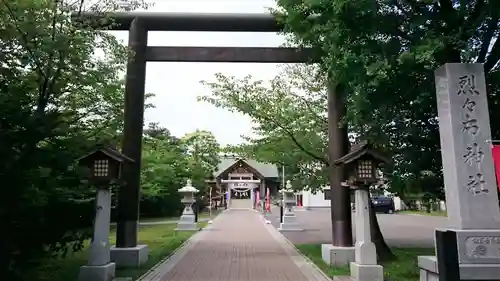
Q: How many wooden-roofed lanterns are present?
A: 2